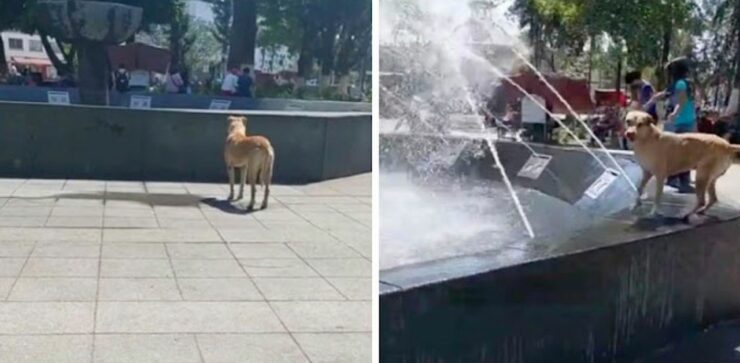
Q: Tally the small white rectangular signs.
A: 5